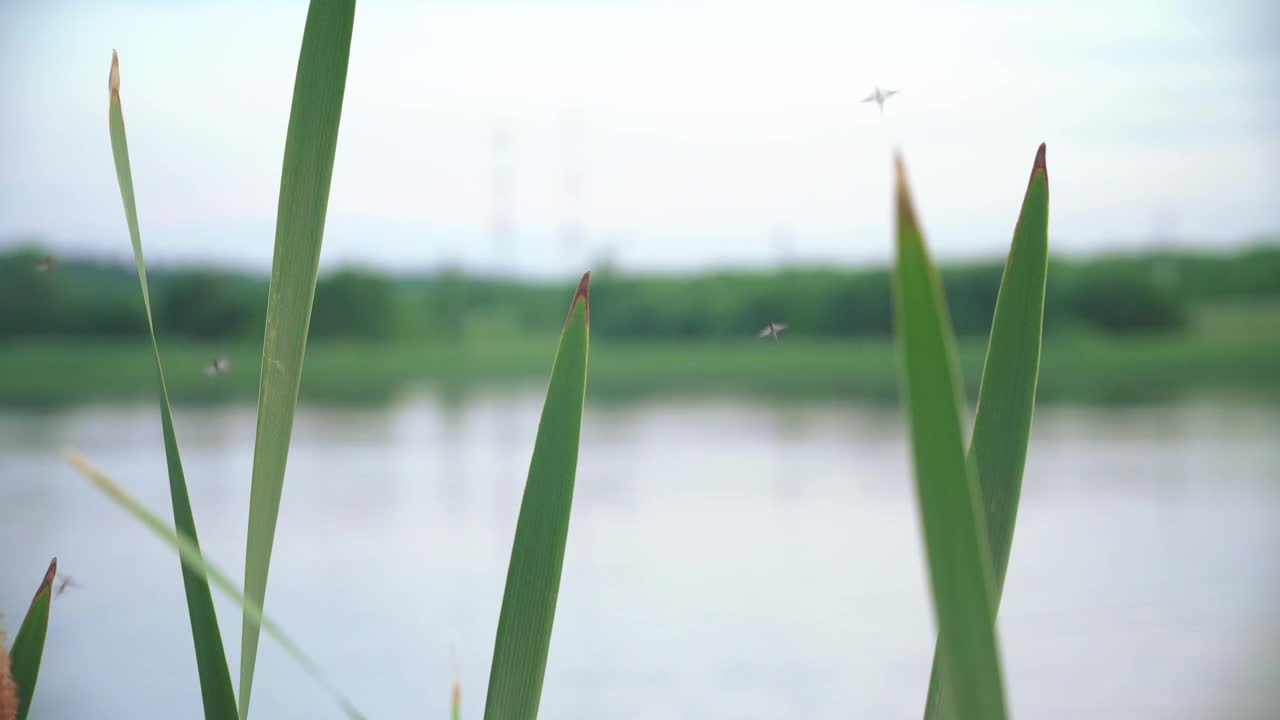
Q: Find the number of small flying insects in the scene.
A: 5